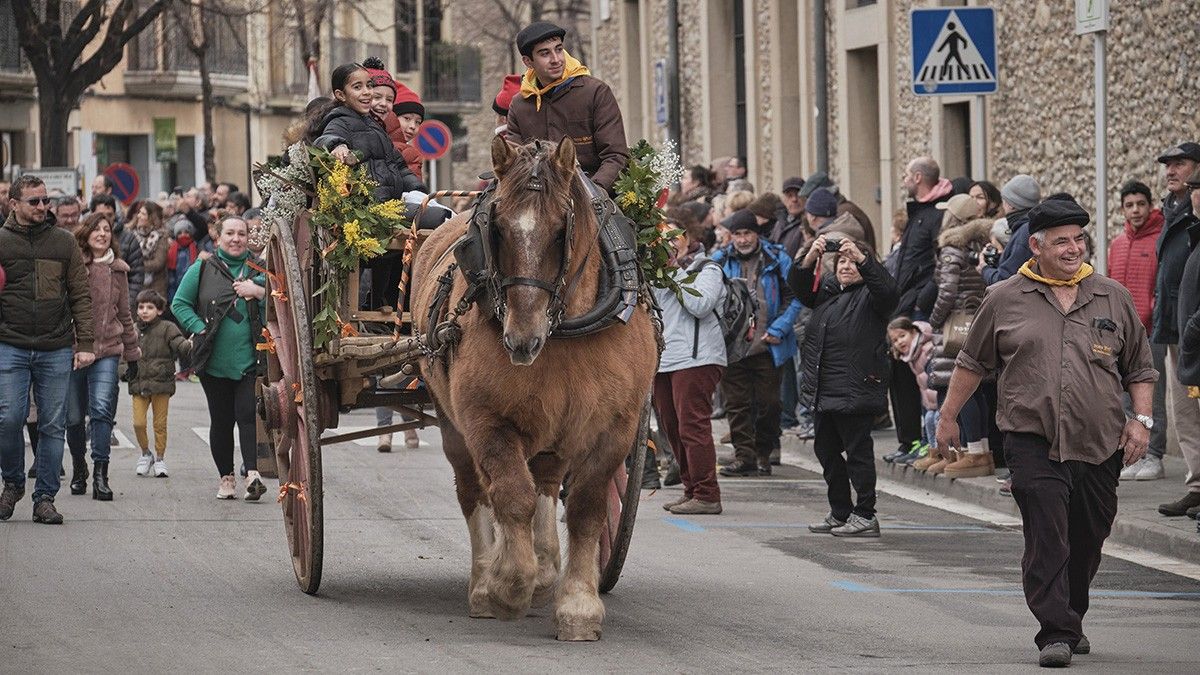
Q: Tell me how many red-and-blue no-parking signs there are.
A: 2